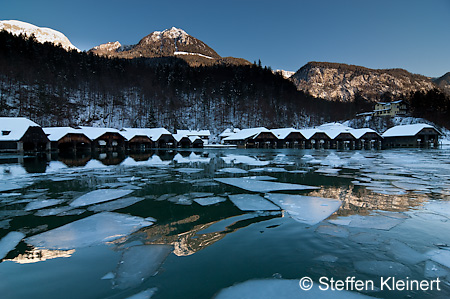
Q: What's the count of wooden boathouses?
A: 13